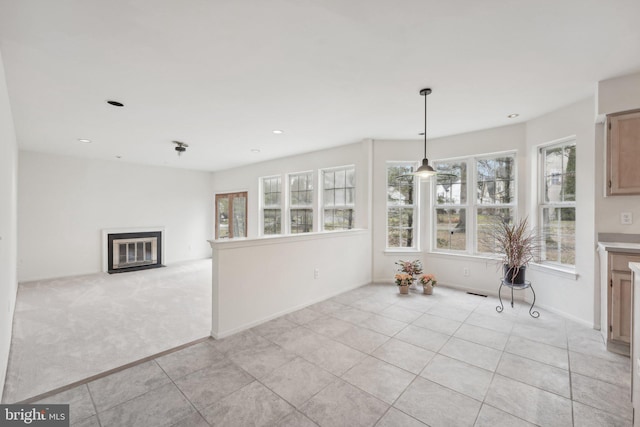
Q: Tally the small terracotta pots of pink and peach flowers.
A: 2